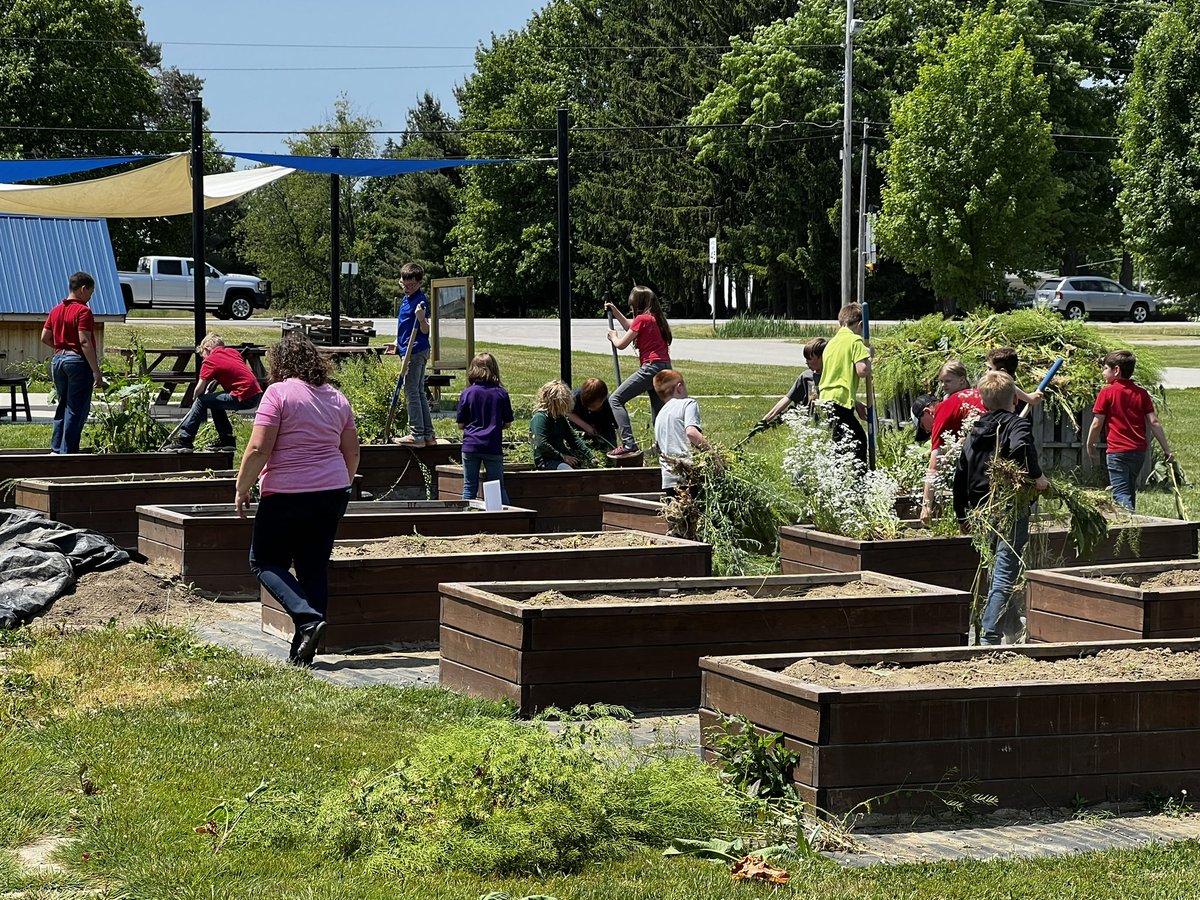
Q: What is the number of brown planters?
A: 12